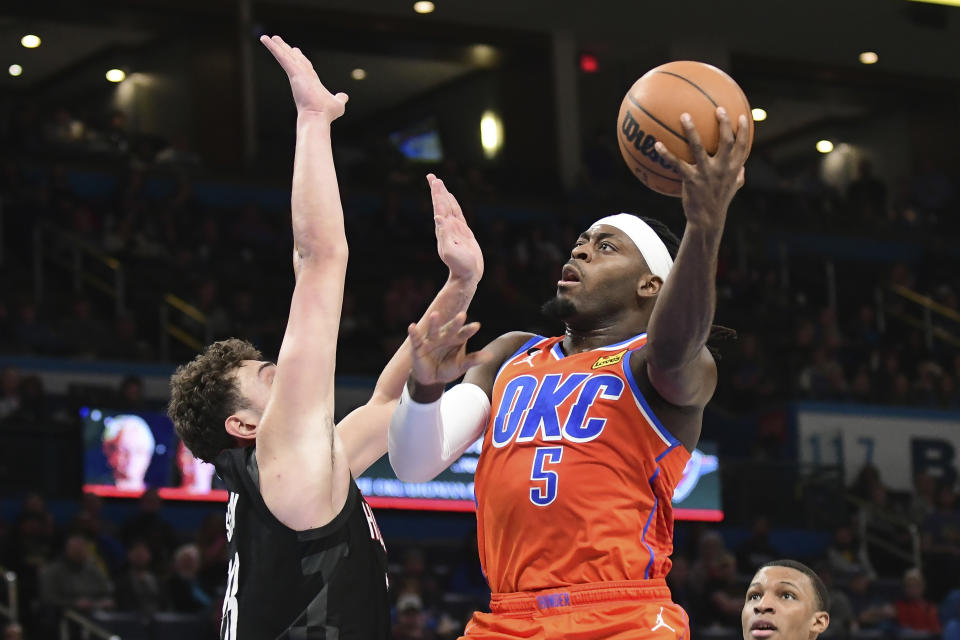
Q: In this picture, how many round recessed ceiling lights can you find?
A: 8